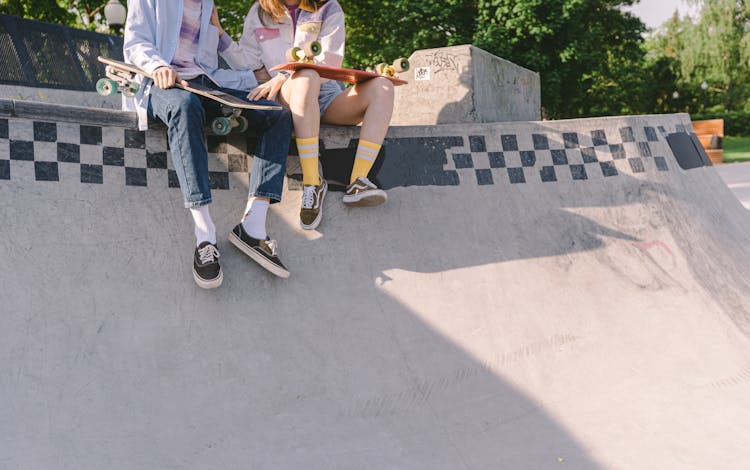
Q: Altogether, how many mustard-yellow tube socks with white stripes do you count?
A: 2